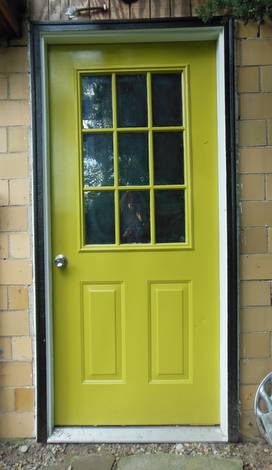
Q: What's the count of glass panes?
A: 9